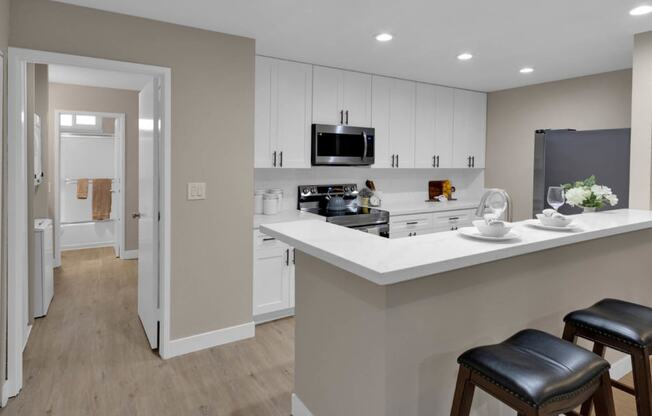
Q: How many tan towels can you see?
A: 2